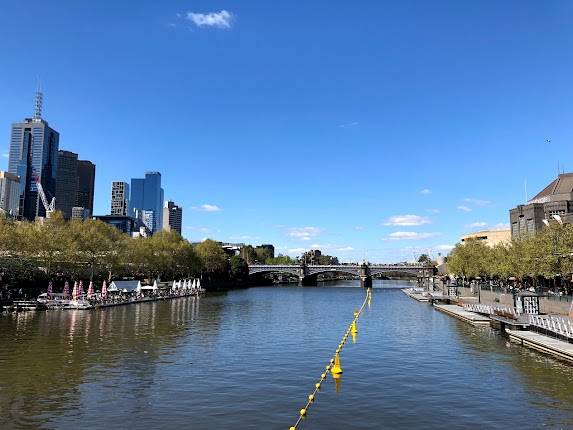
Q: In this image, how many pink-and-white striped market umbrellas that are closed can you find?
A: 6